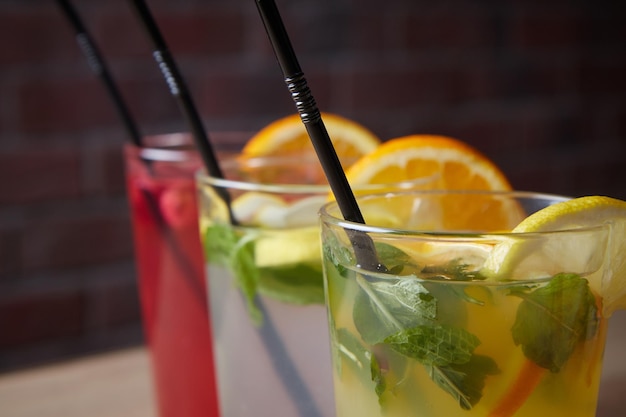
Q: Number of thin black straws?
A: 3